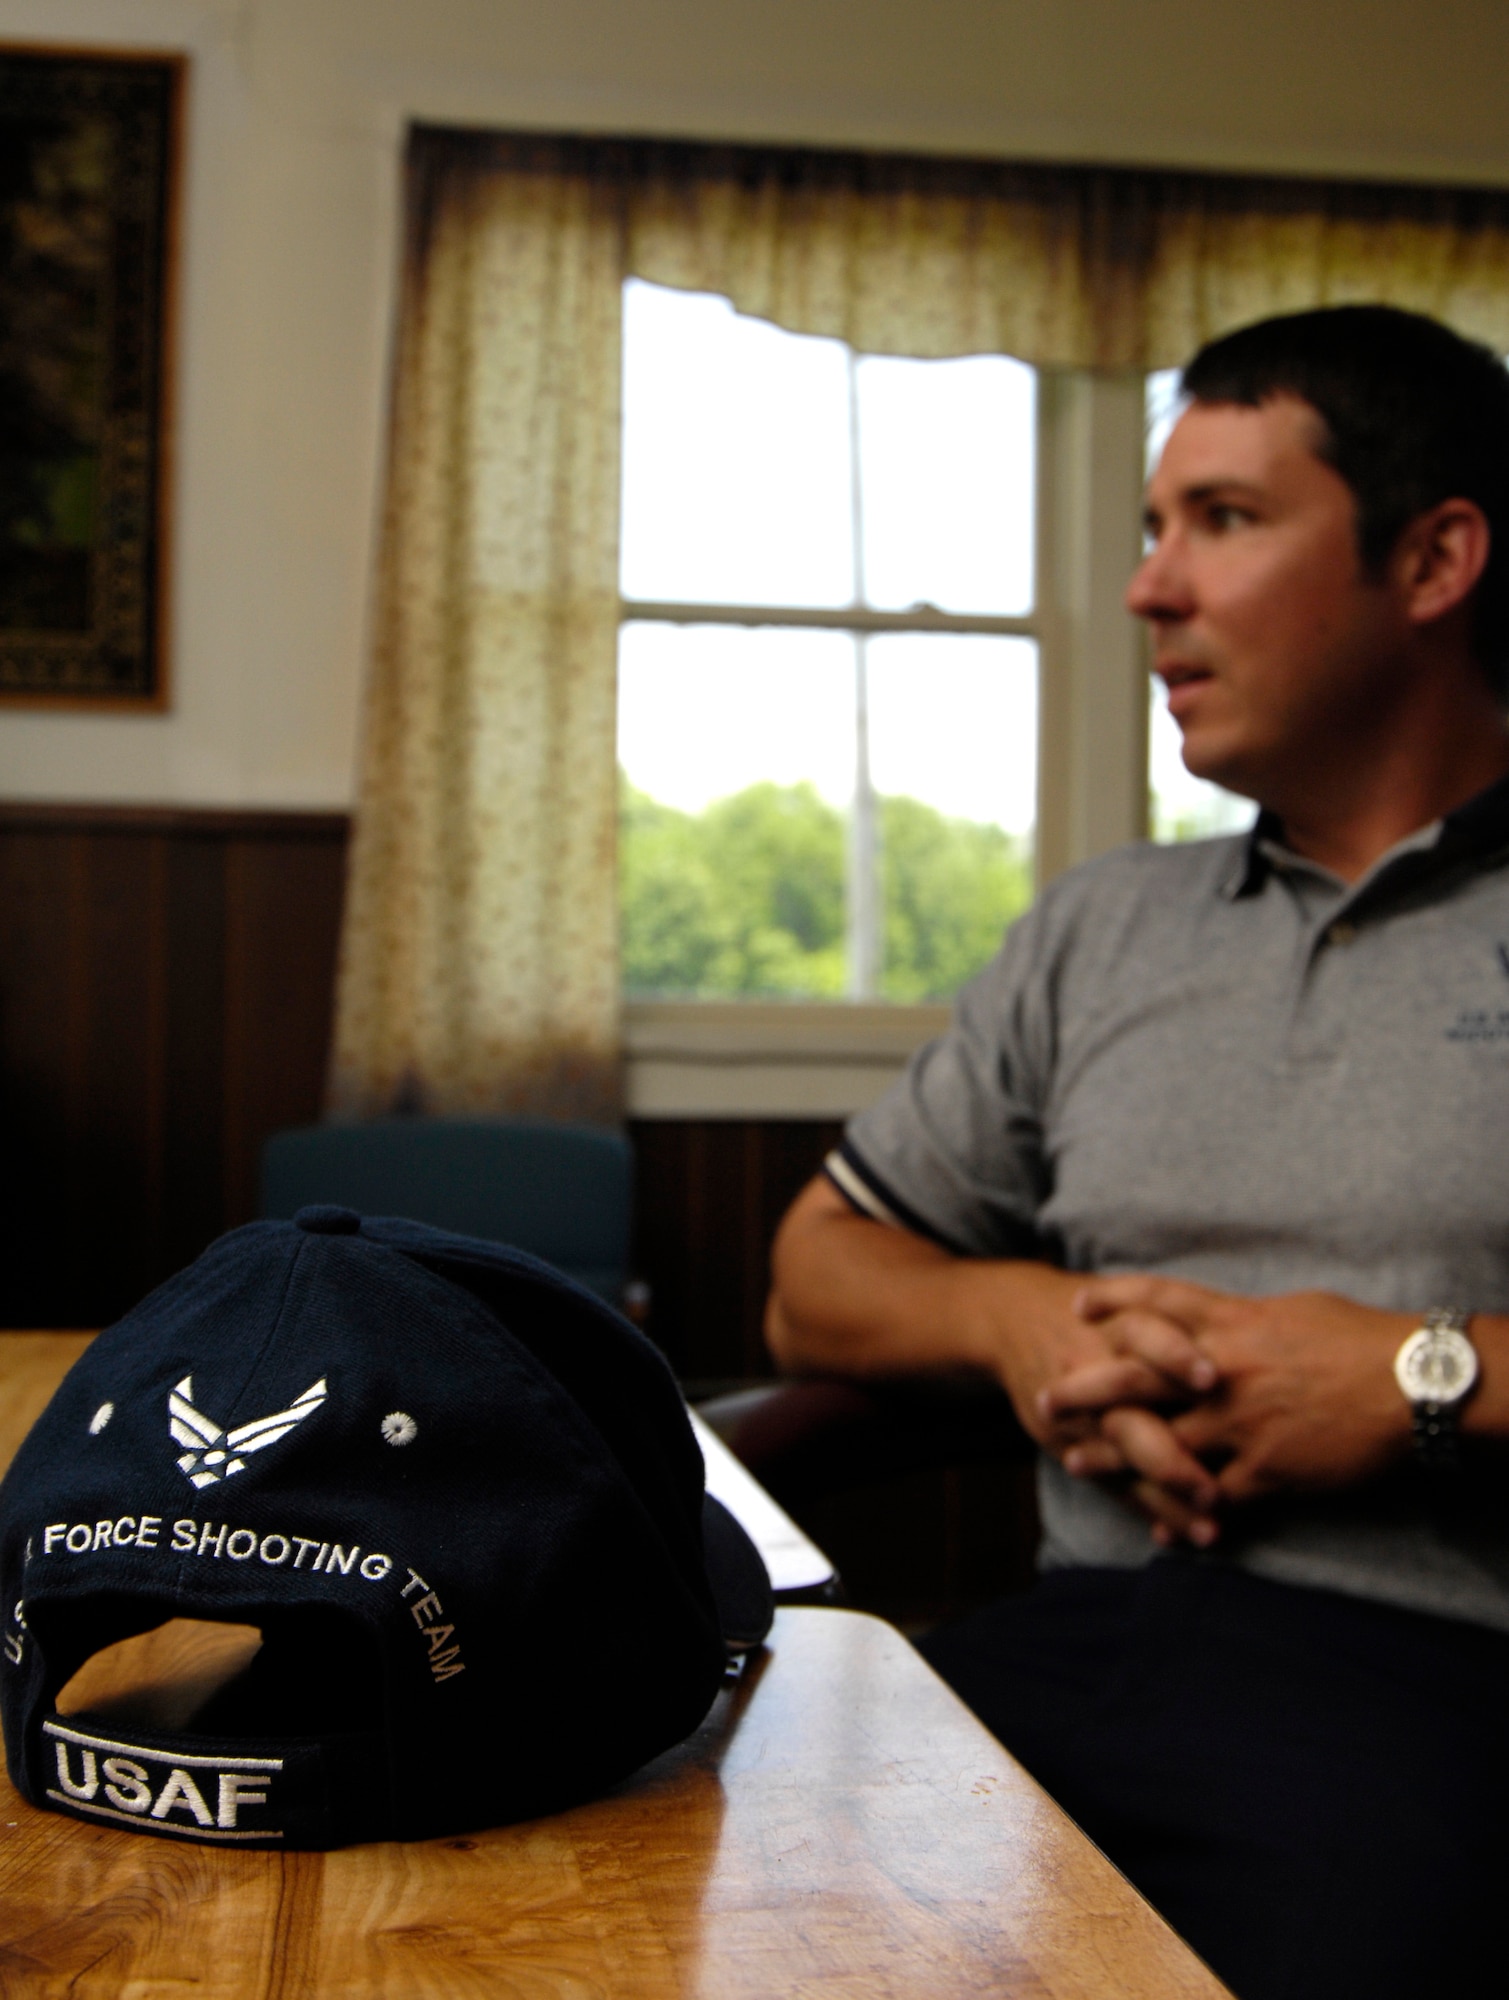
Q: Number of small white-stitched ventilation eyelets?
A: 2